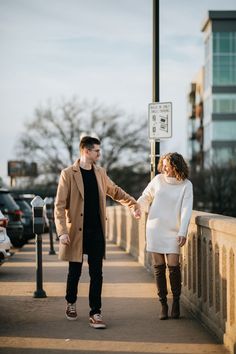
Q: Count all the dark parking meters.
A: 2